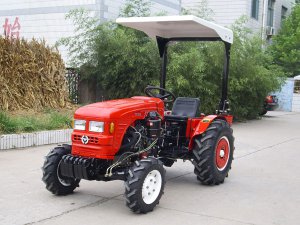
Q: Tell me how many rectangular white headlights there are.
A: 2